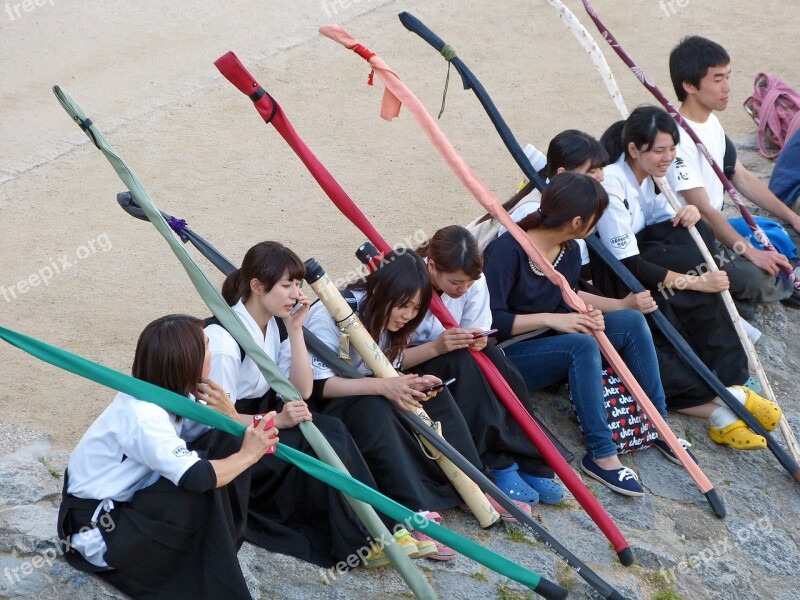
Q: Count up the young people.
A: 8